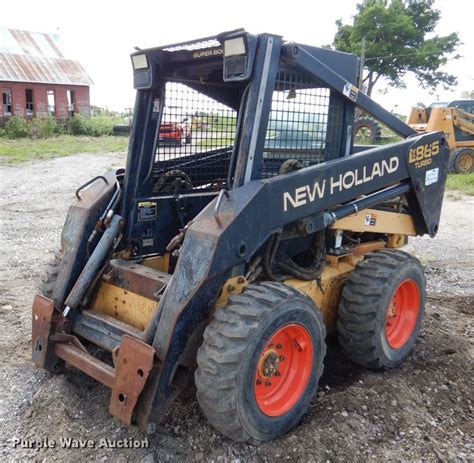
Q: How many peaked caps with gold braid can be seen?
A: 0